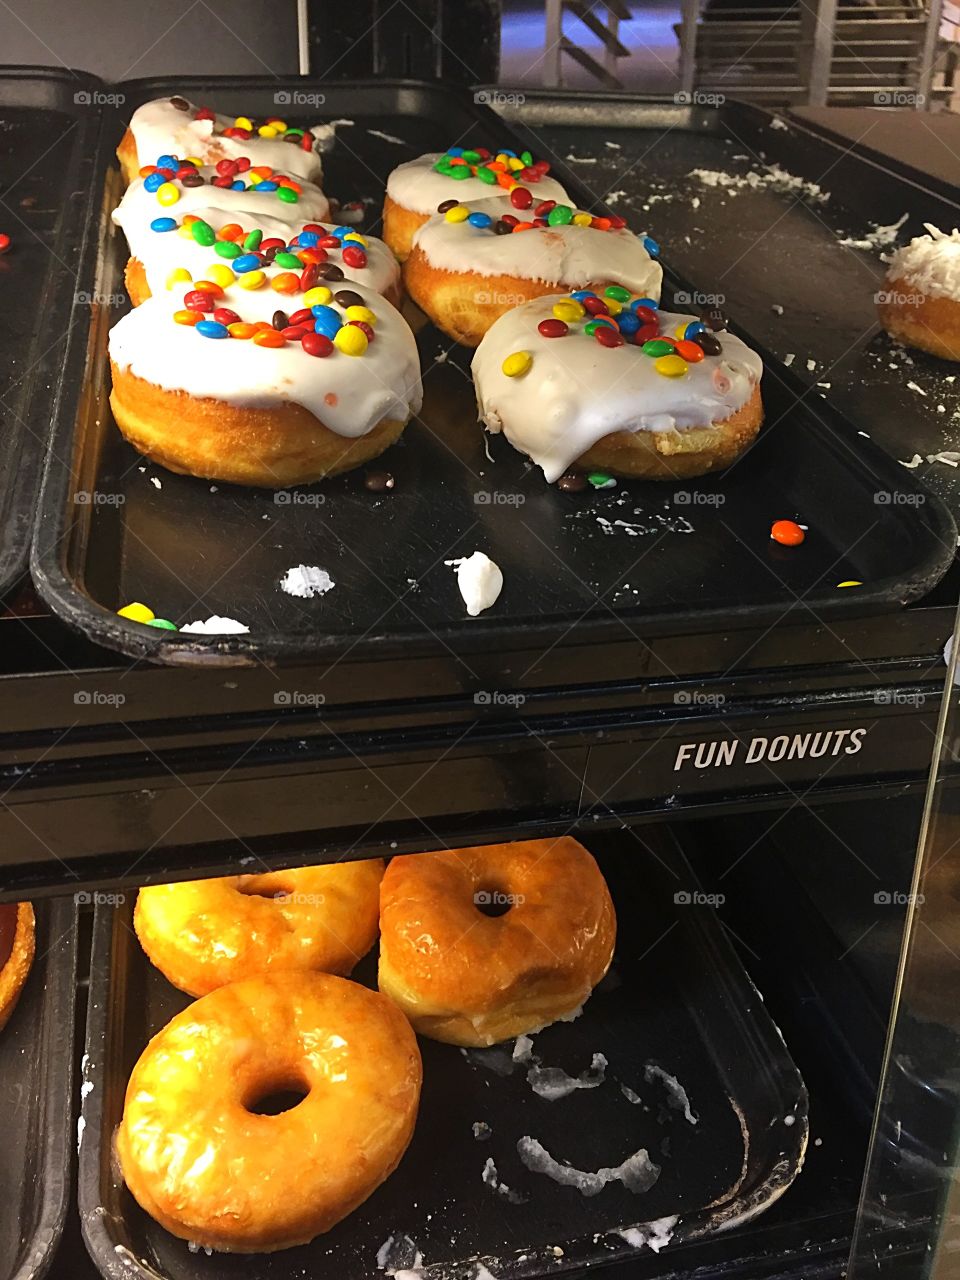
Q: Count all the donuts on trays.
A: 12